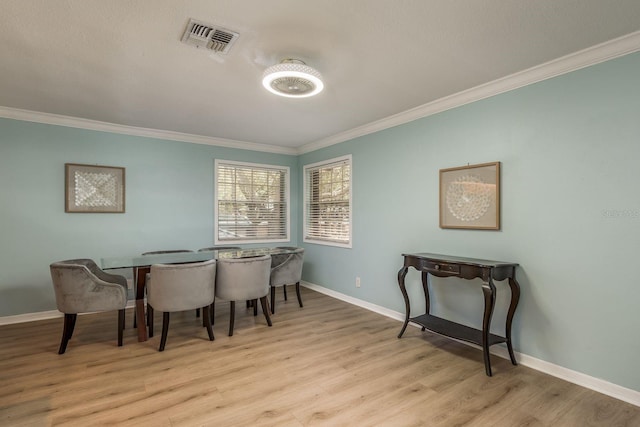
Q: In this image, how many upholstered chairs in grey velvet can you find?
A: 6